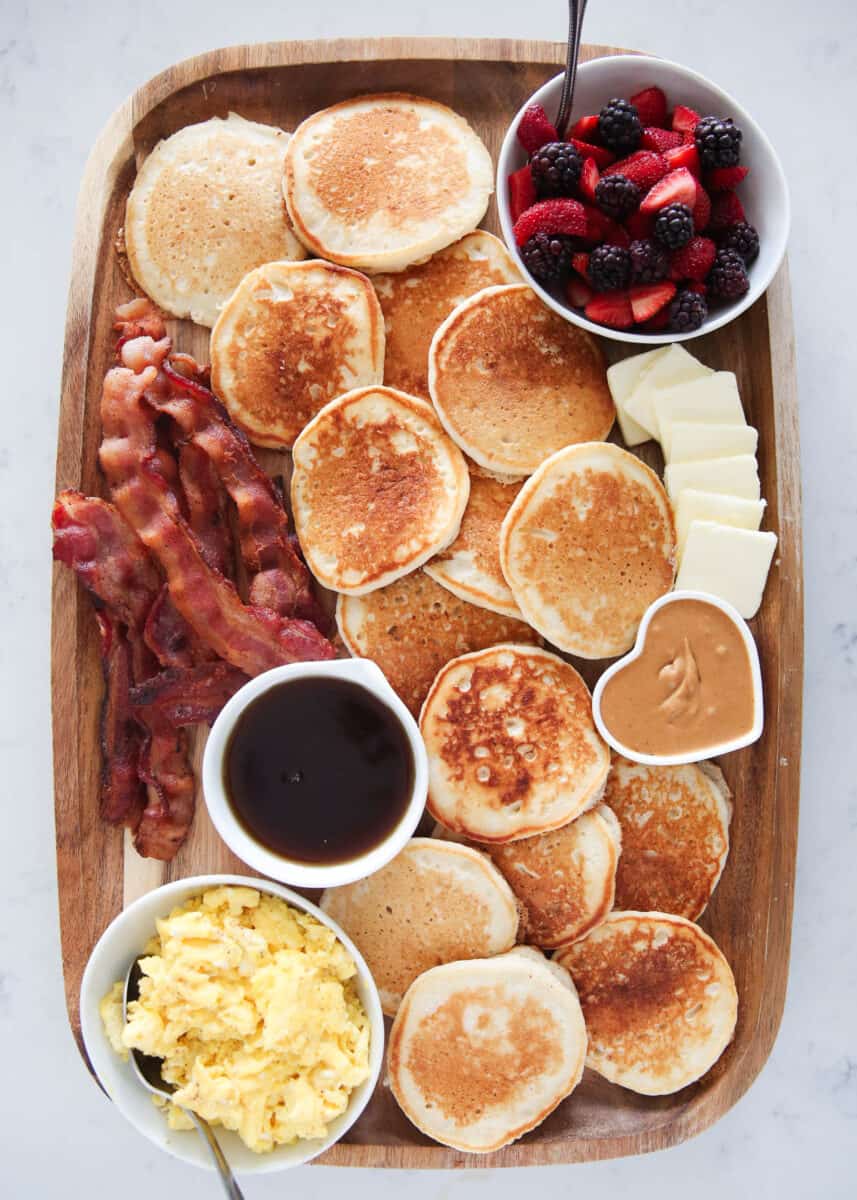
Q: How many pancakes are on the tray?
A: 15